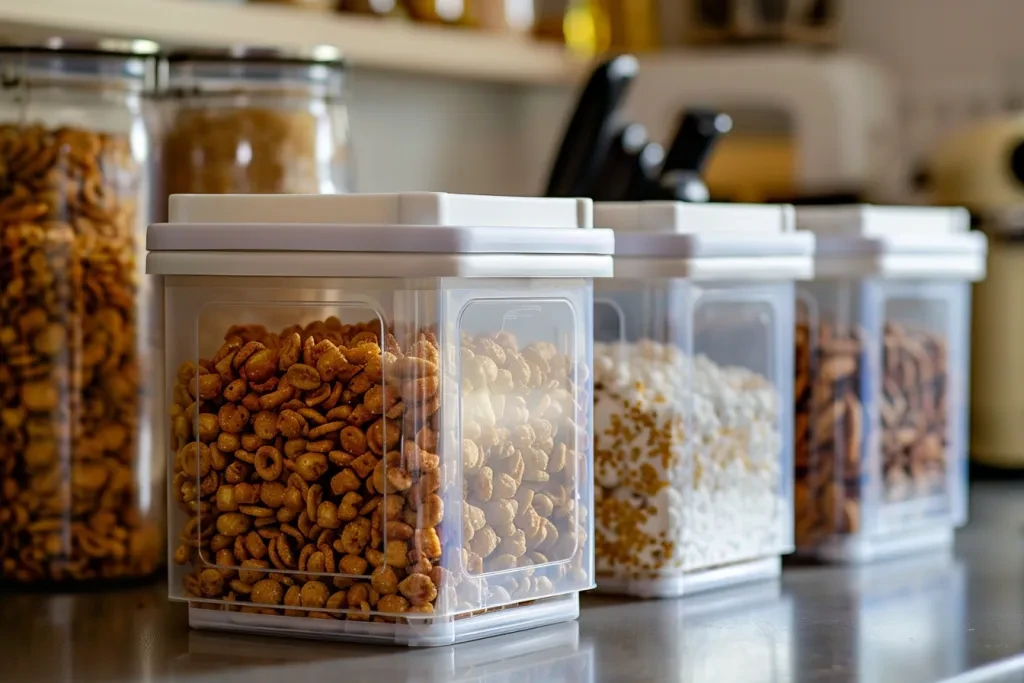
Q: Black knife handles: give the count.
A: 5